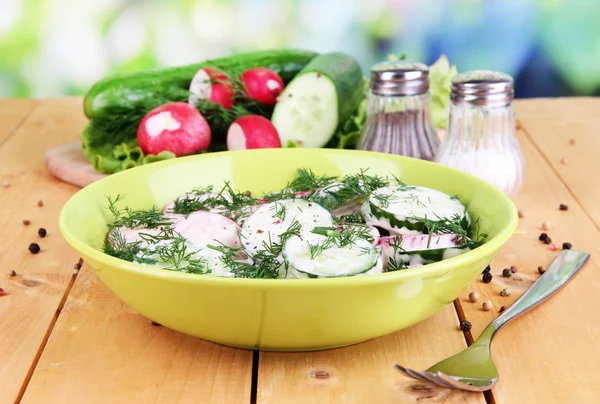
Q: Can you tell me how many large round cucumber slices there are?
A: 3